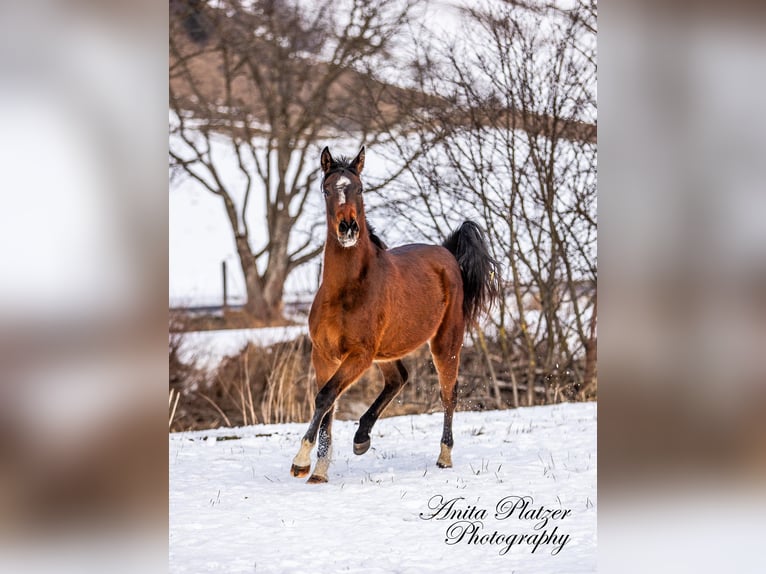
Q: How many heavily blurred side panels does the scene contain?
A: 2